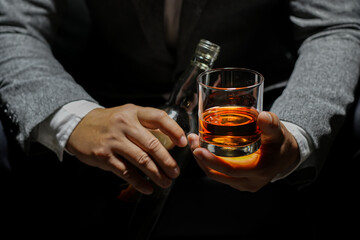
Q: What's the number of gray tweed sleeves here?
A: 2